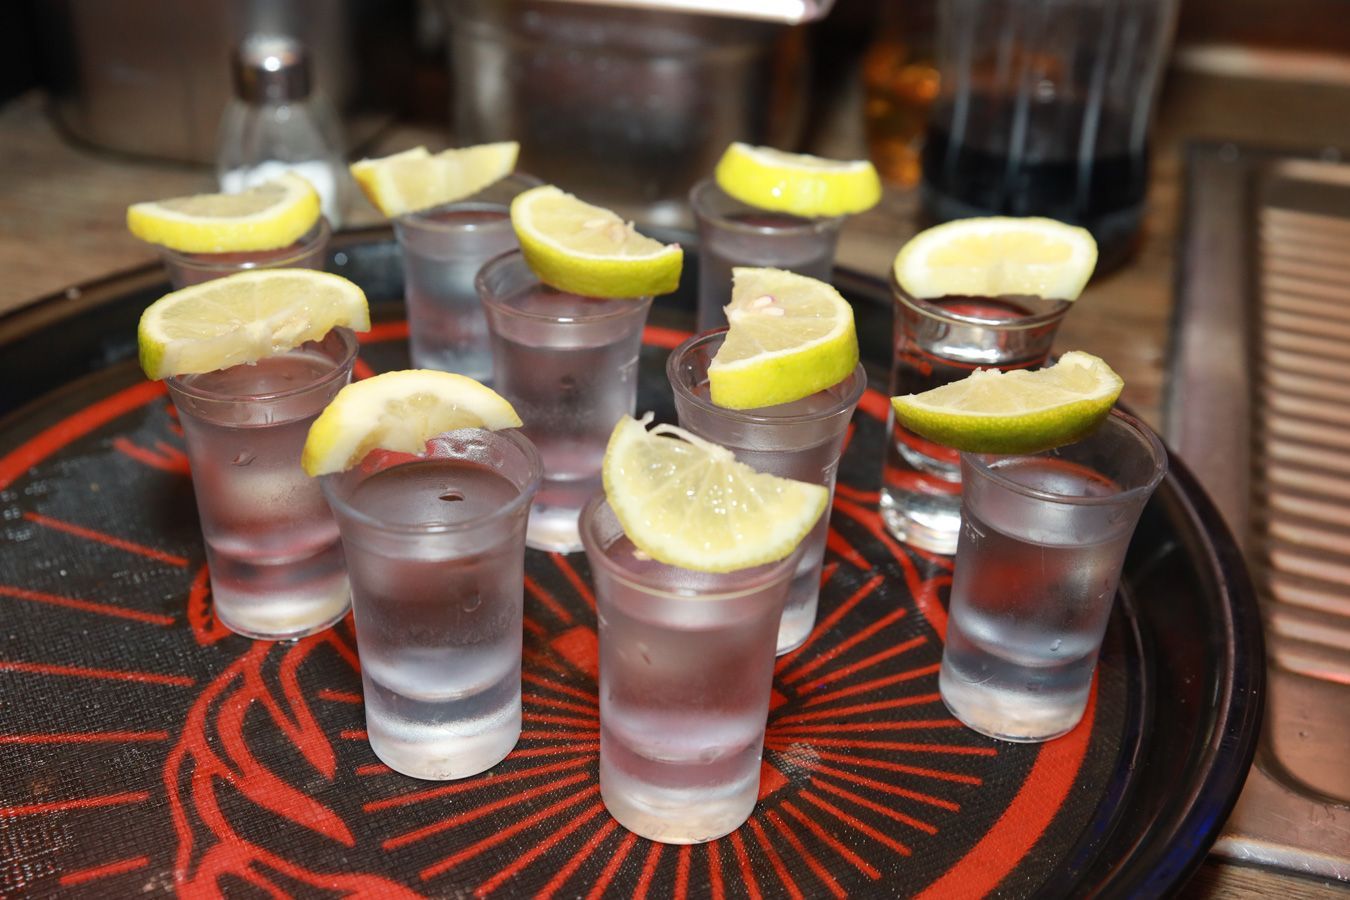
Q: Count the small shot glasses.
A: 10